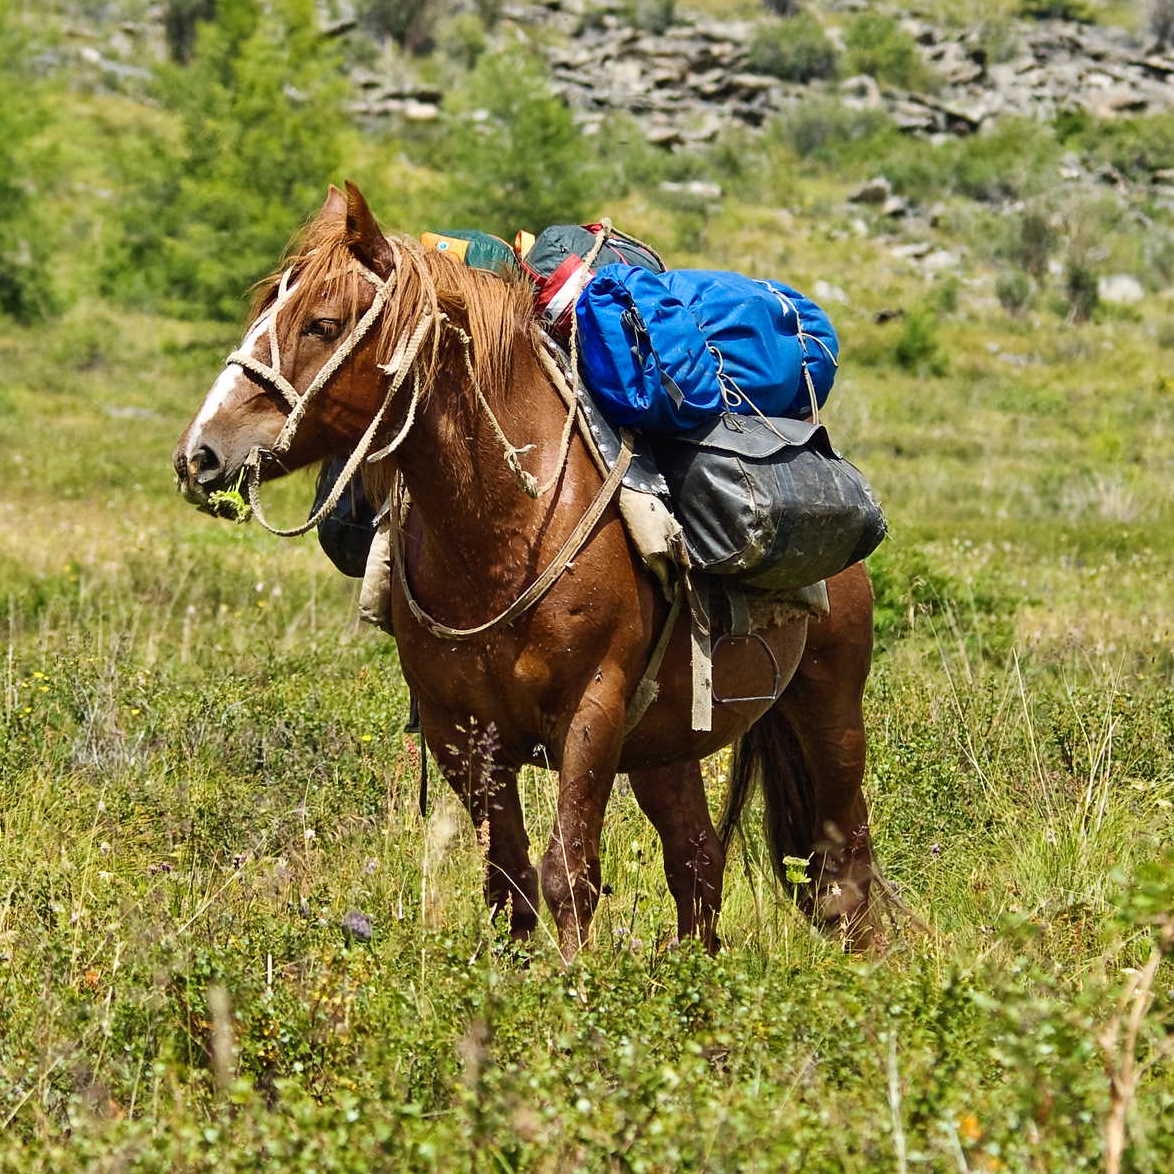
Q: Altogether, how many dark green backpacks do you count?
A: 1